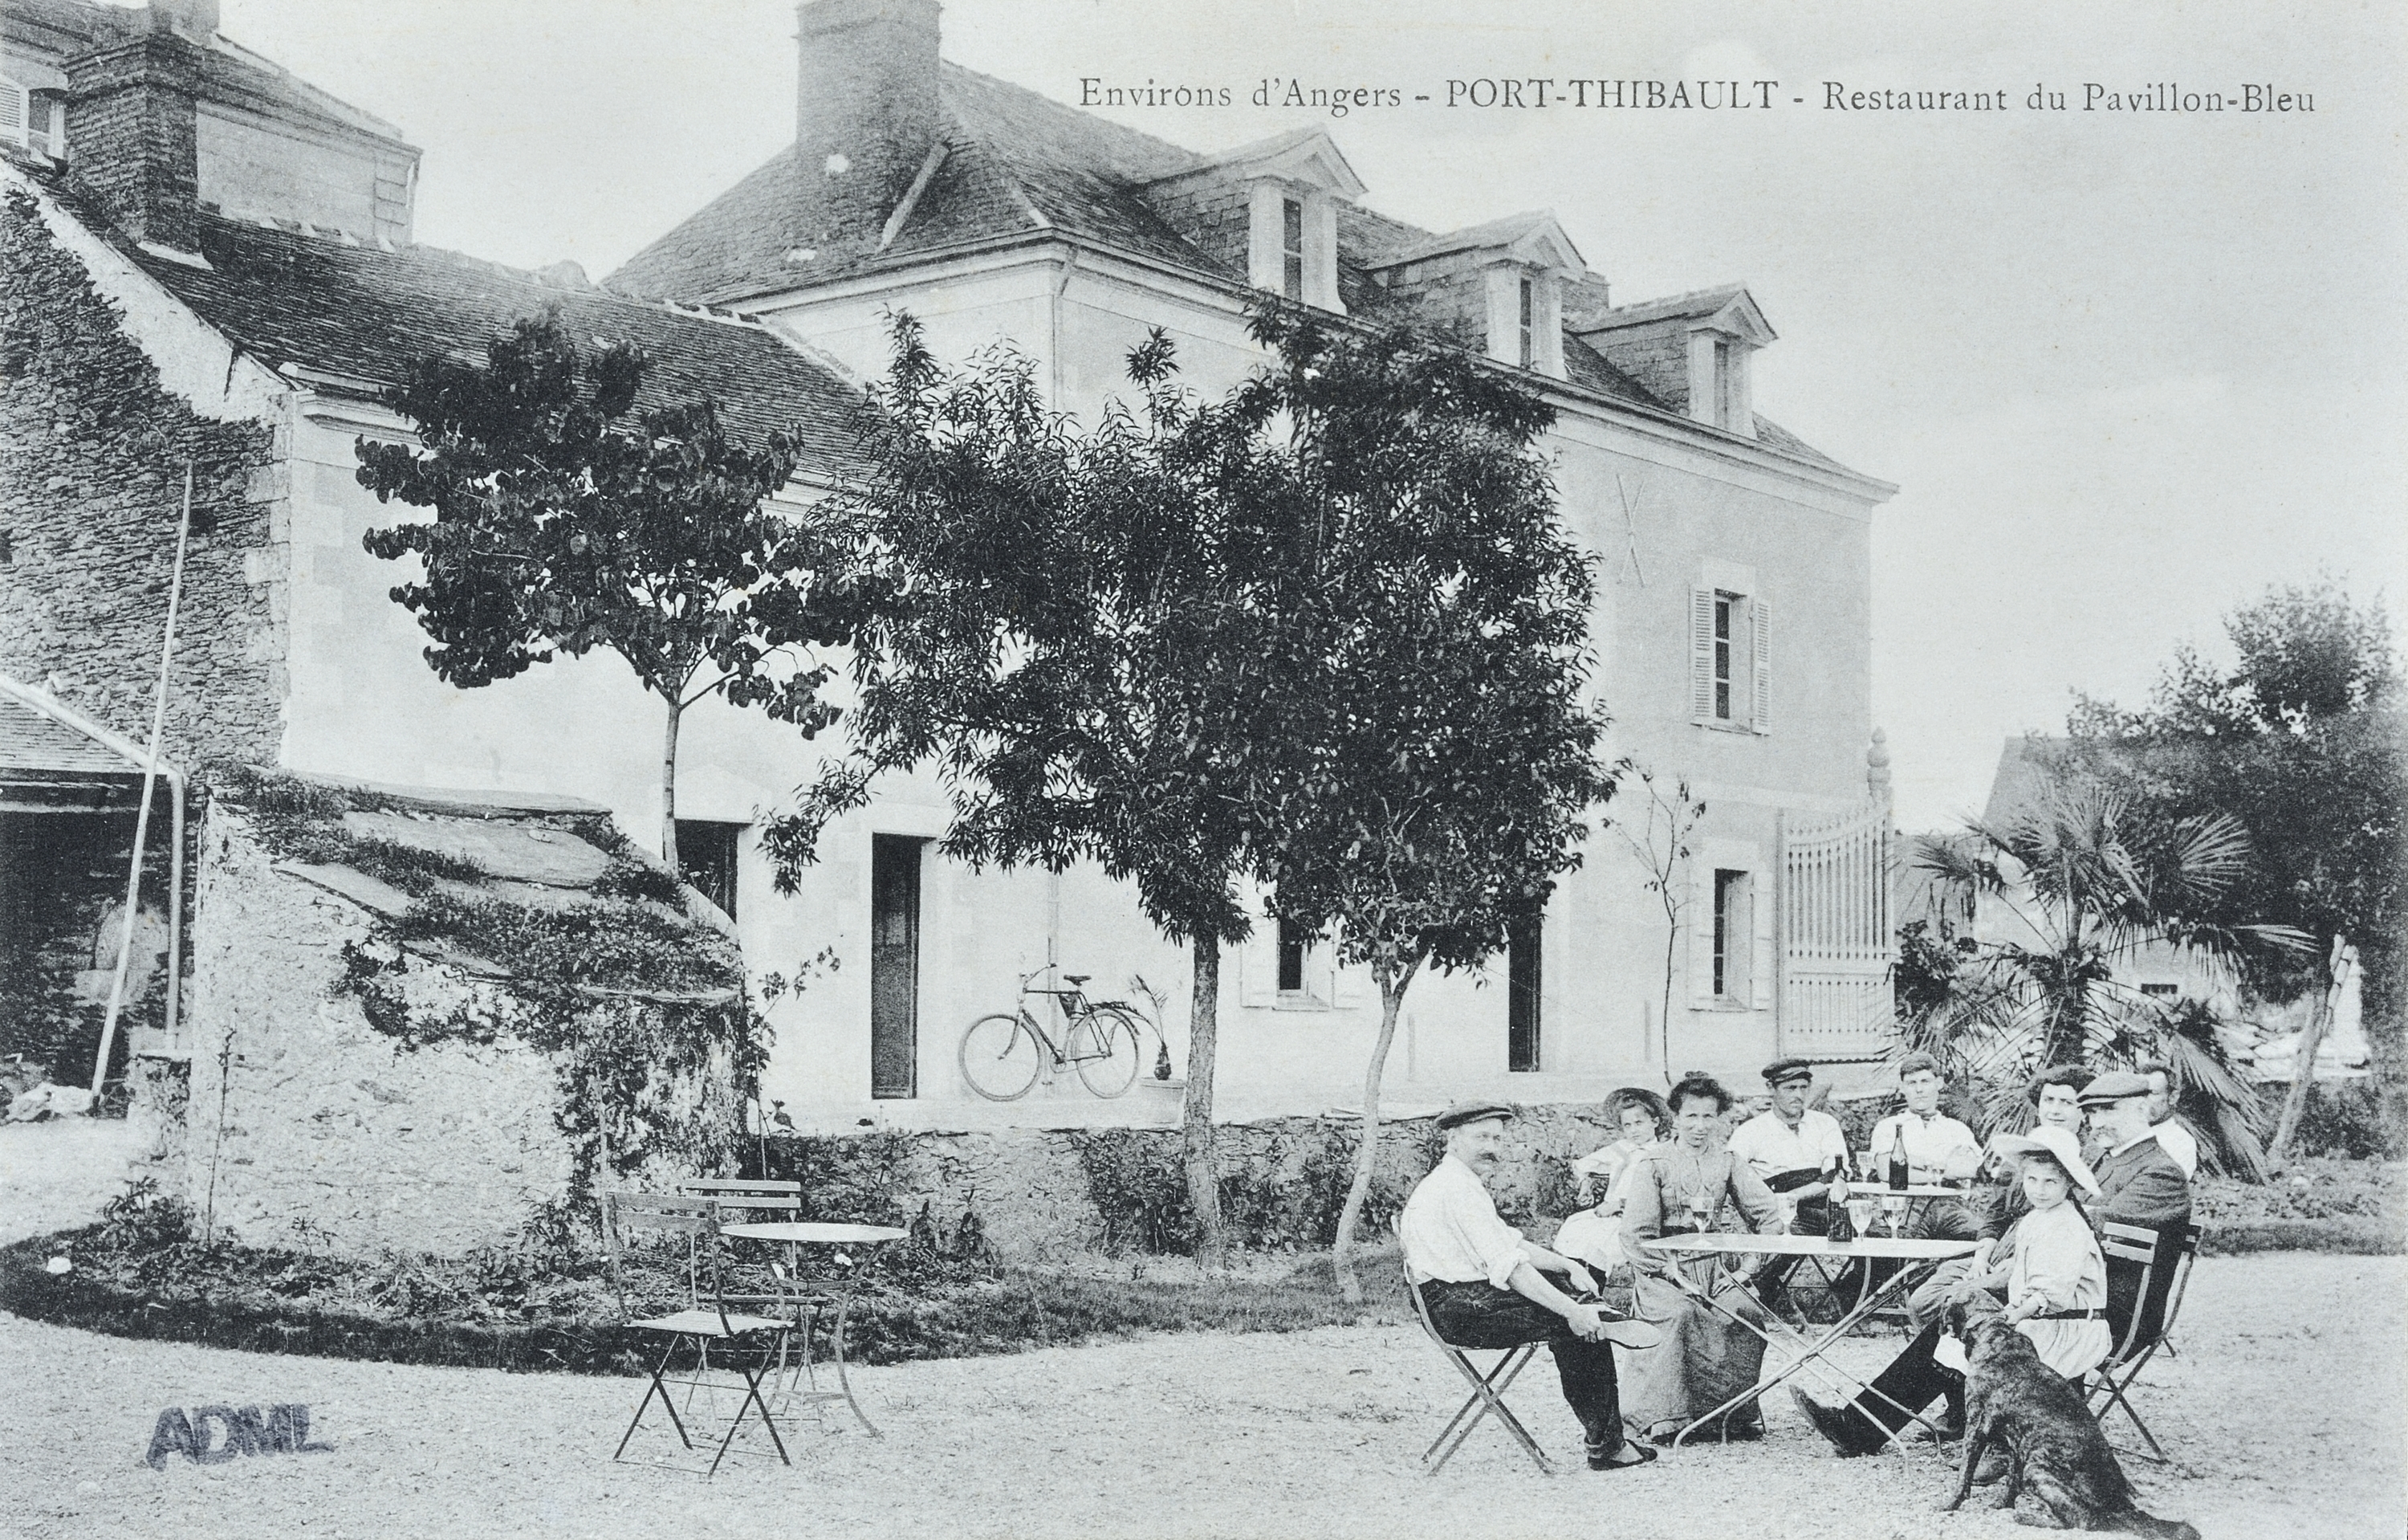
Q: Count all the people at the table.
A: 9